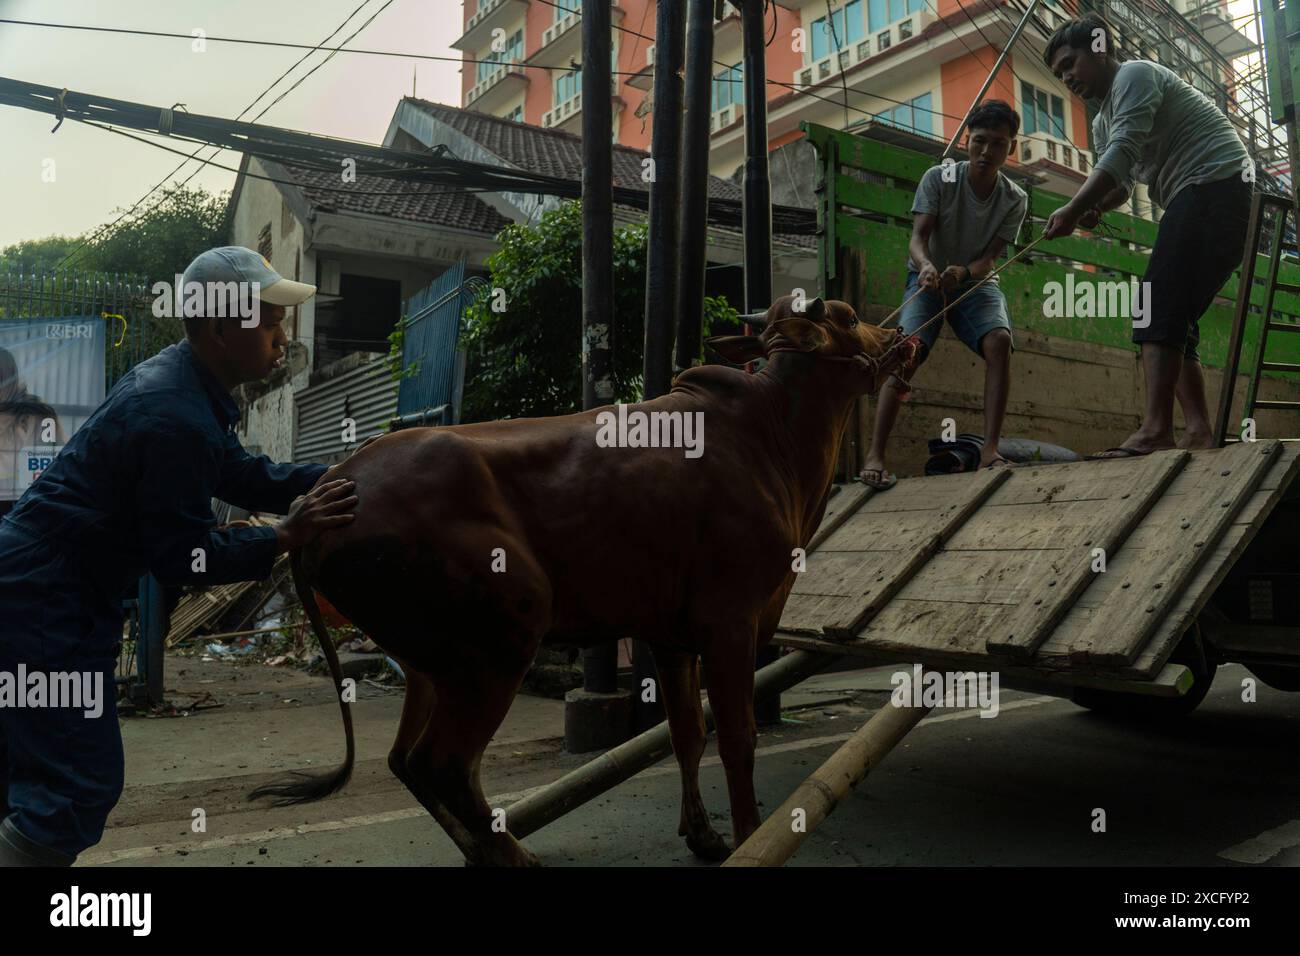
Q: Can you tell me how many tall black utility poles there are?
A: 4